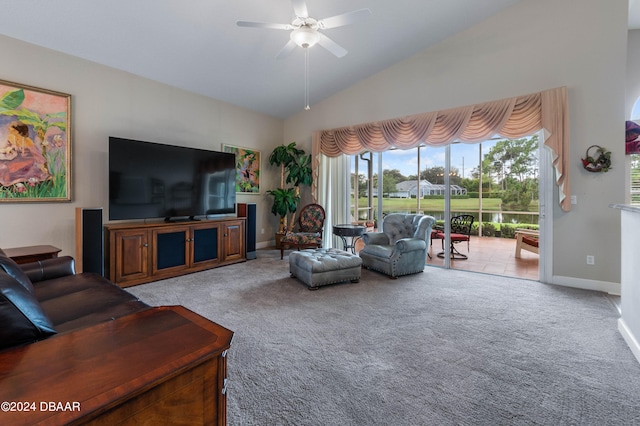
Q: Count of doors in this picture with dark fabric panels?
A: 2